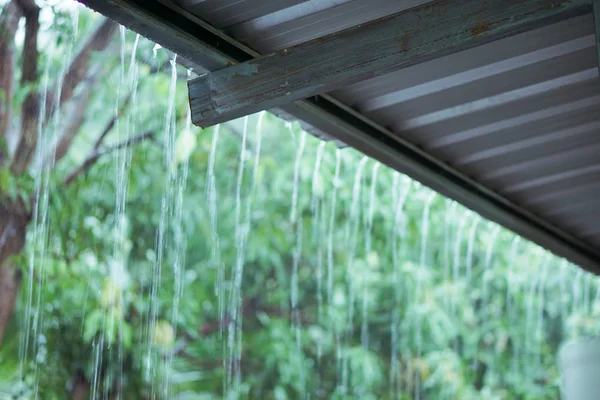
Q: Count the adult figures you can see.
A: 0